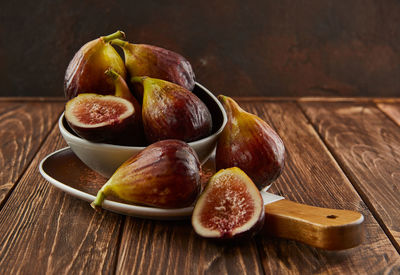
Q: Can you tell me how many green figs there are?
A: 0